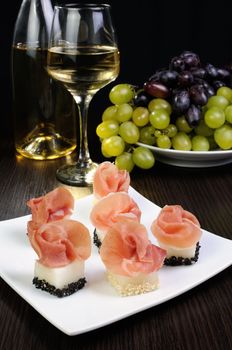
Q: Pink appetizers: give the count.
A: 6